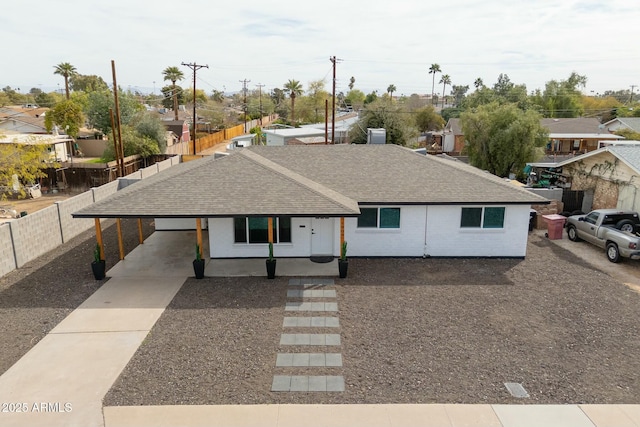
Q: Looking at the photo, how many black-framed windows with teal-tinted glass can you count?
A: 3